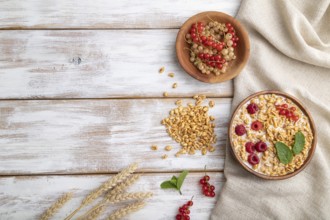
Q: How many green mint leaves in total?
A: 5